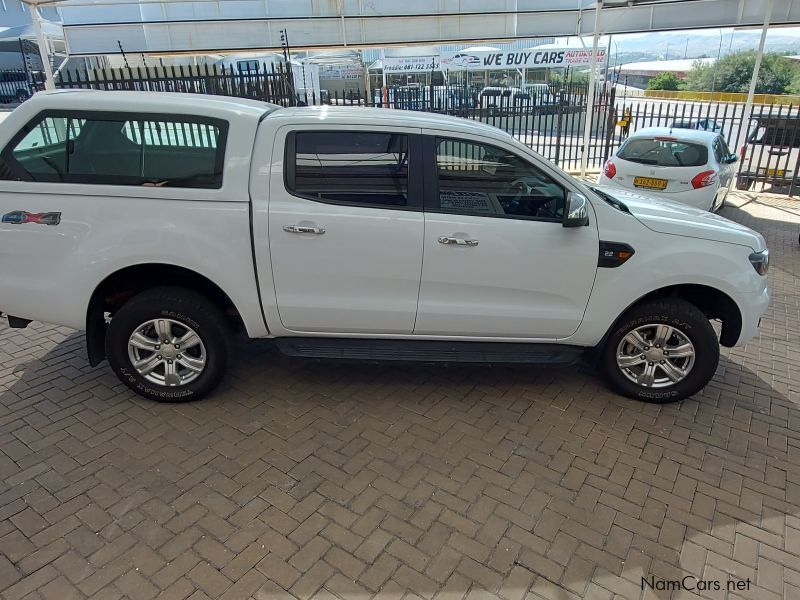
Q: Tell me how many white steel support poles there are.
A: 3